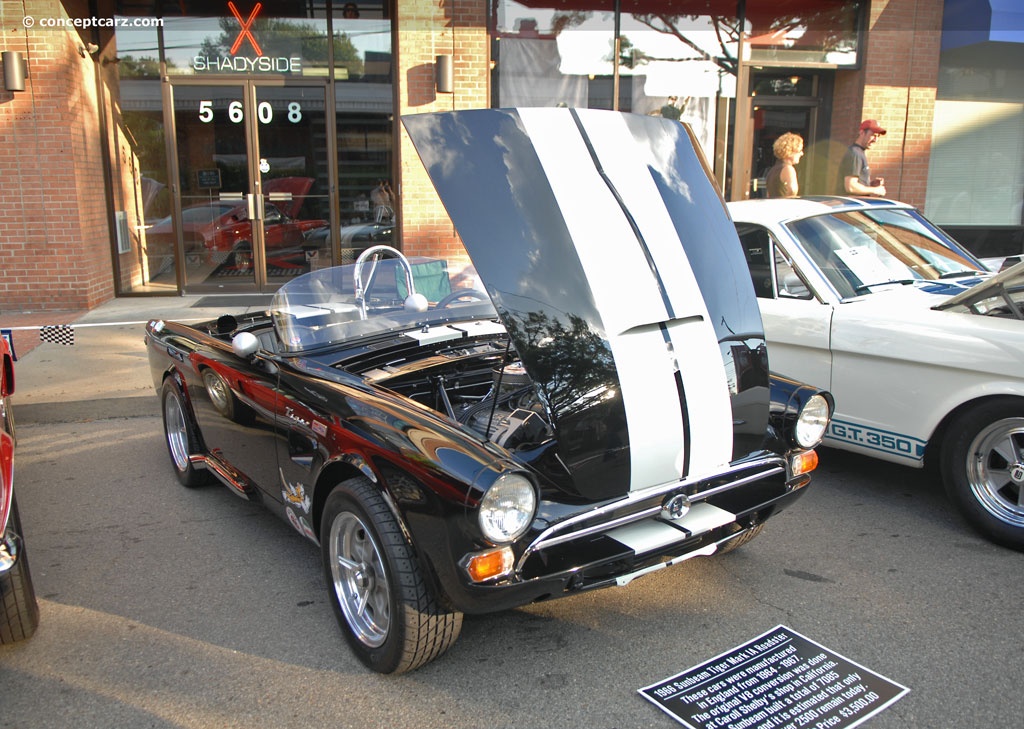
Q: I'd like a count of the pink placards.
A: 0